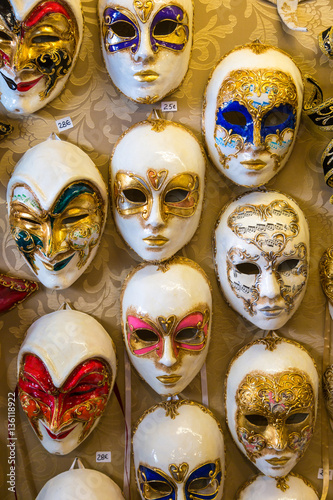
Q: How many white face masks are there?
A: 12